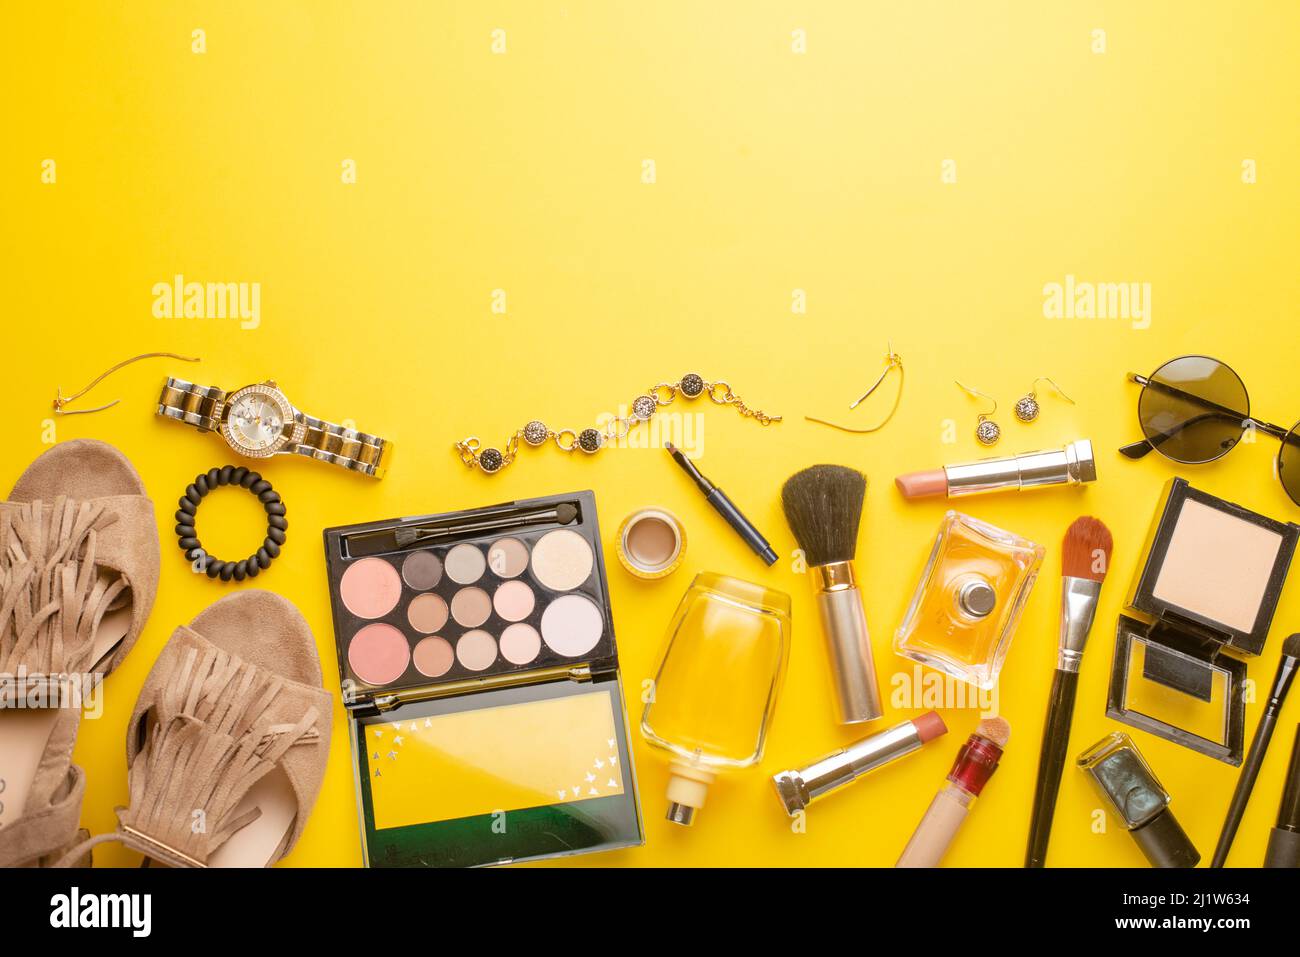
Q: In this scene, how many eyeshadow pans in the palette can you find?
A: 13